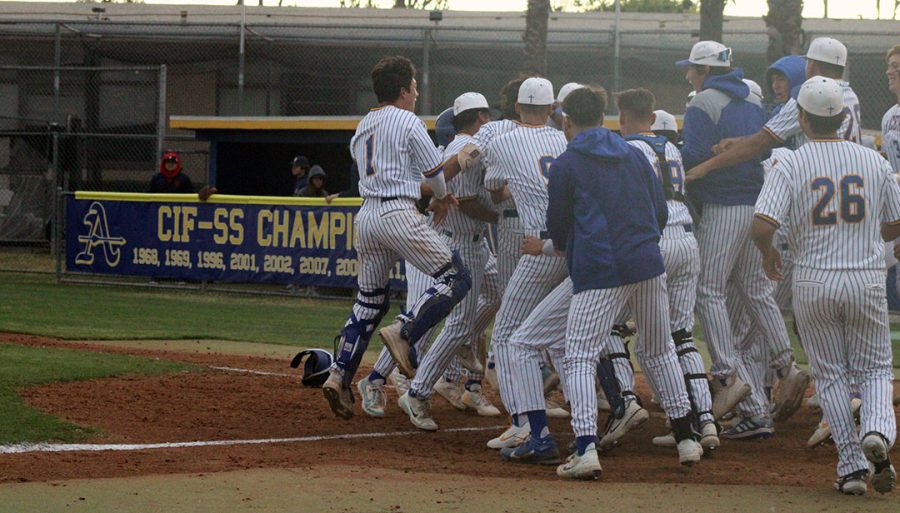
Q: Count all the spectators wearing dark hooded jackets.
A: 2